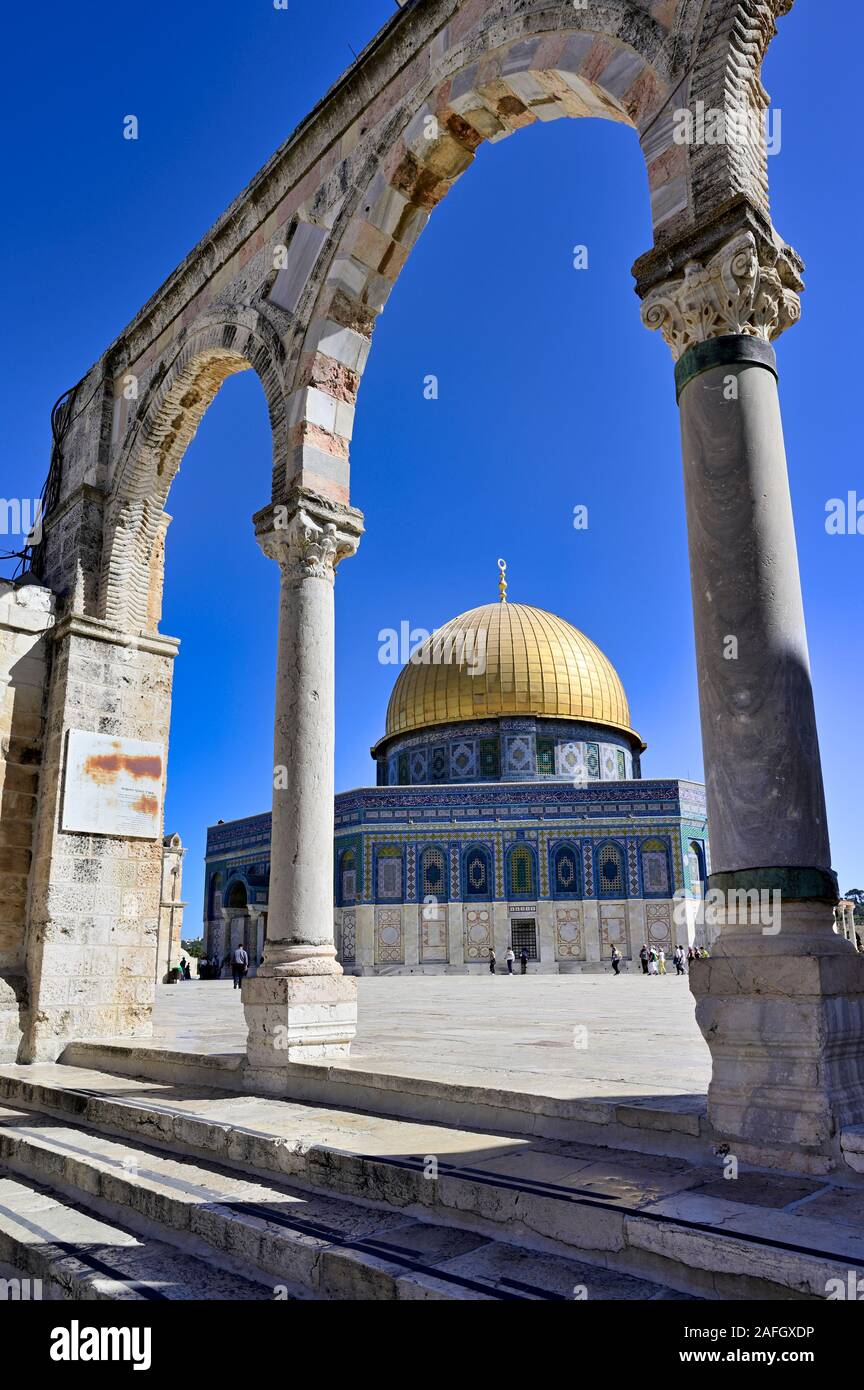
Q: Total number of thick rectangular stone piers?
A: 1